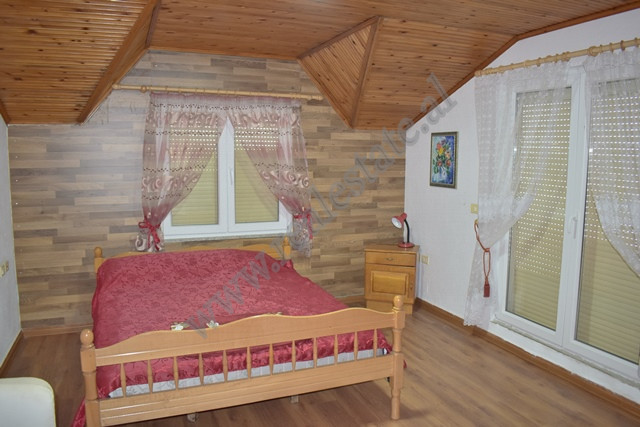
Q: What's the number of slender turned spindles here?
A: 12